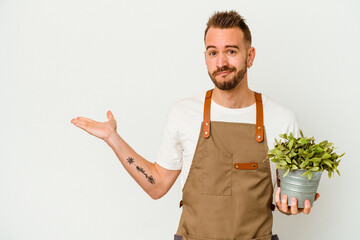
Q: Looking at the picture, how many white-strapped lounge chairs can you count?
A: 0